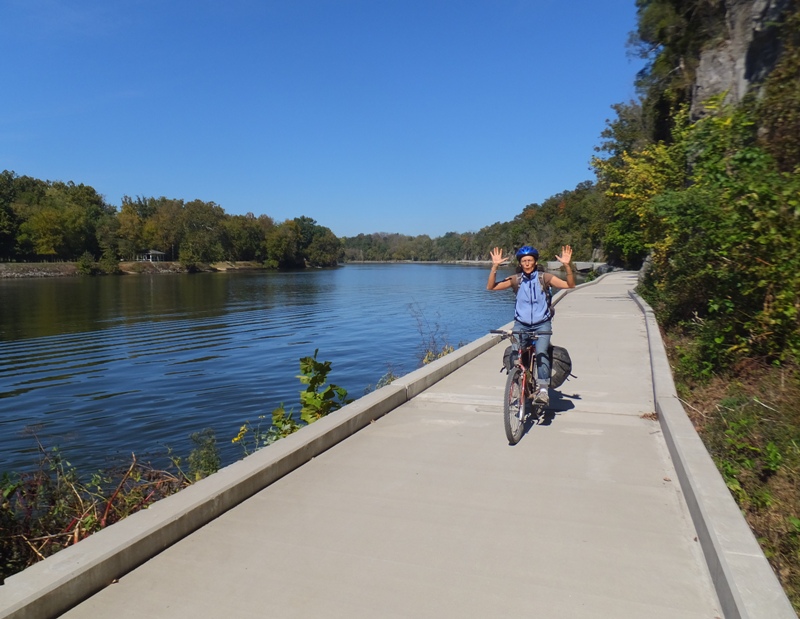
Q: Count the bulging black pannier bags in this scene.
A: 2